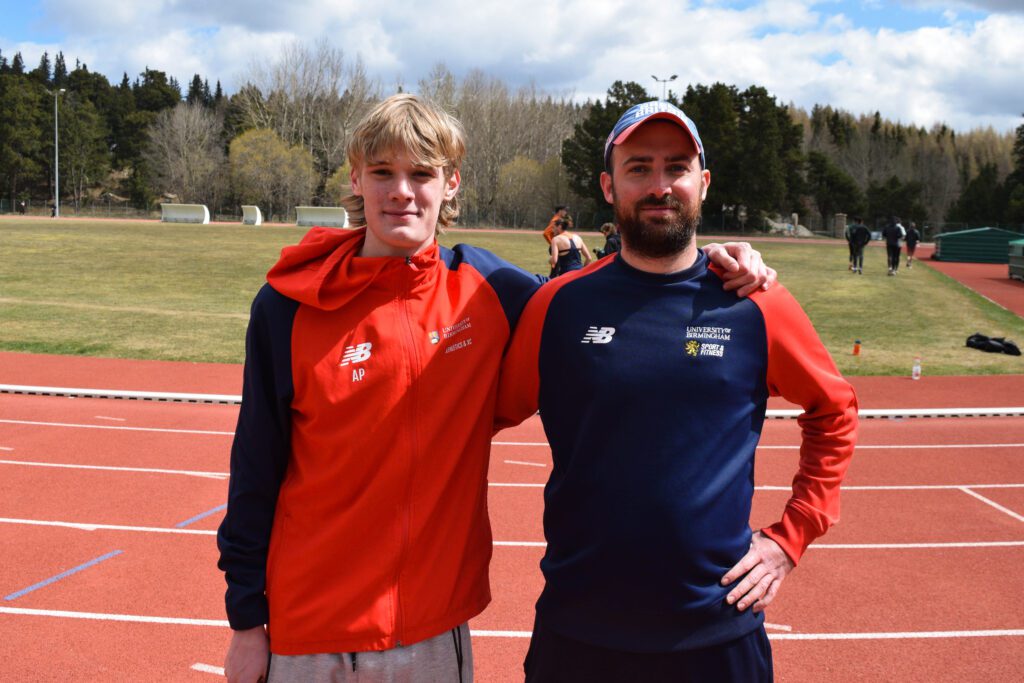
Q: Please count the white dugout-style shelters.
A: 3